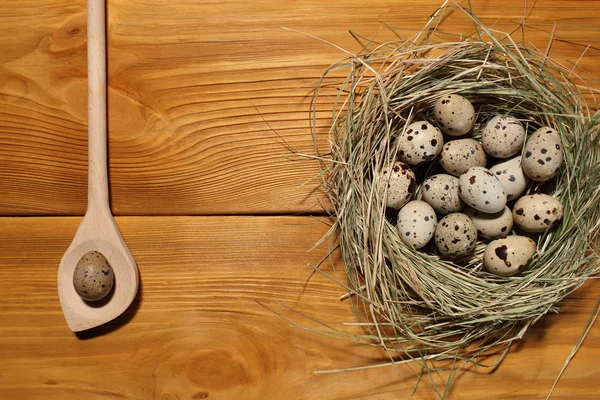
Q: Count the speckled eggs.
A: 15